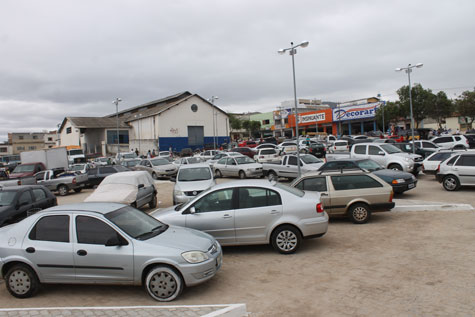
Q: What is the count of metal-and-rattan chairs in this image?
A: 0